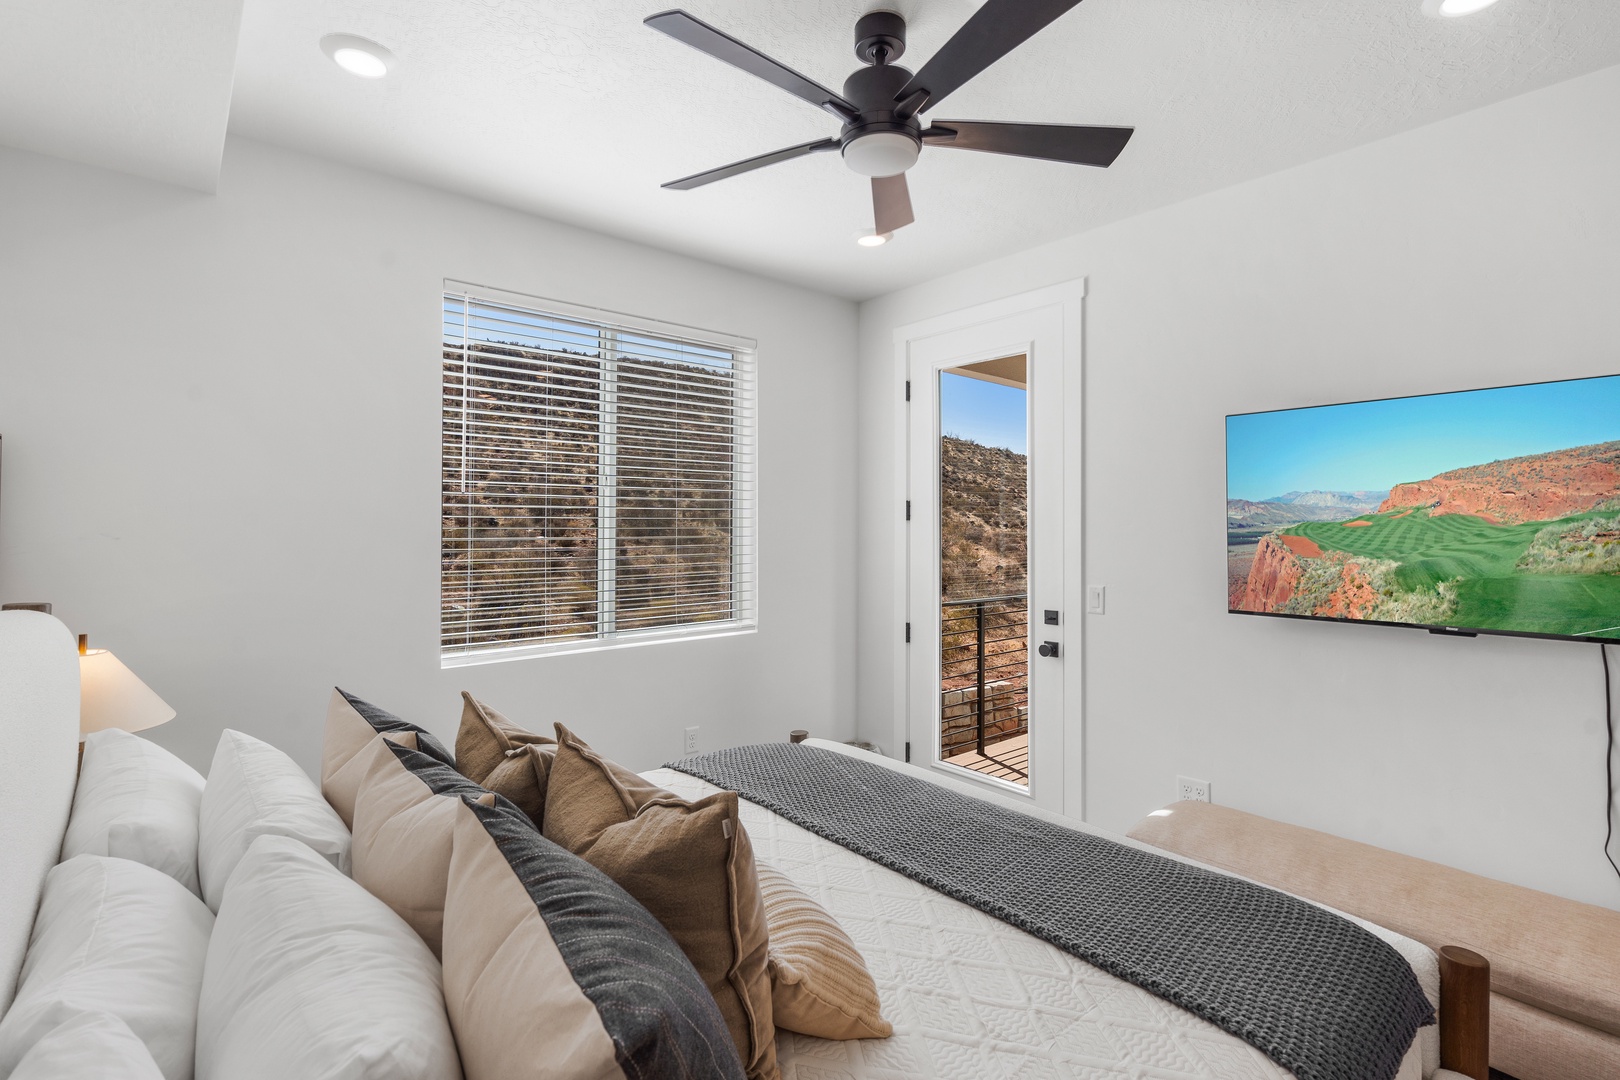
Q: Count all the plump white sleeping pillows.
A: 5